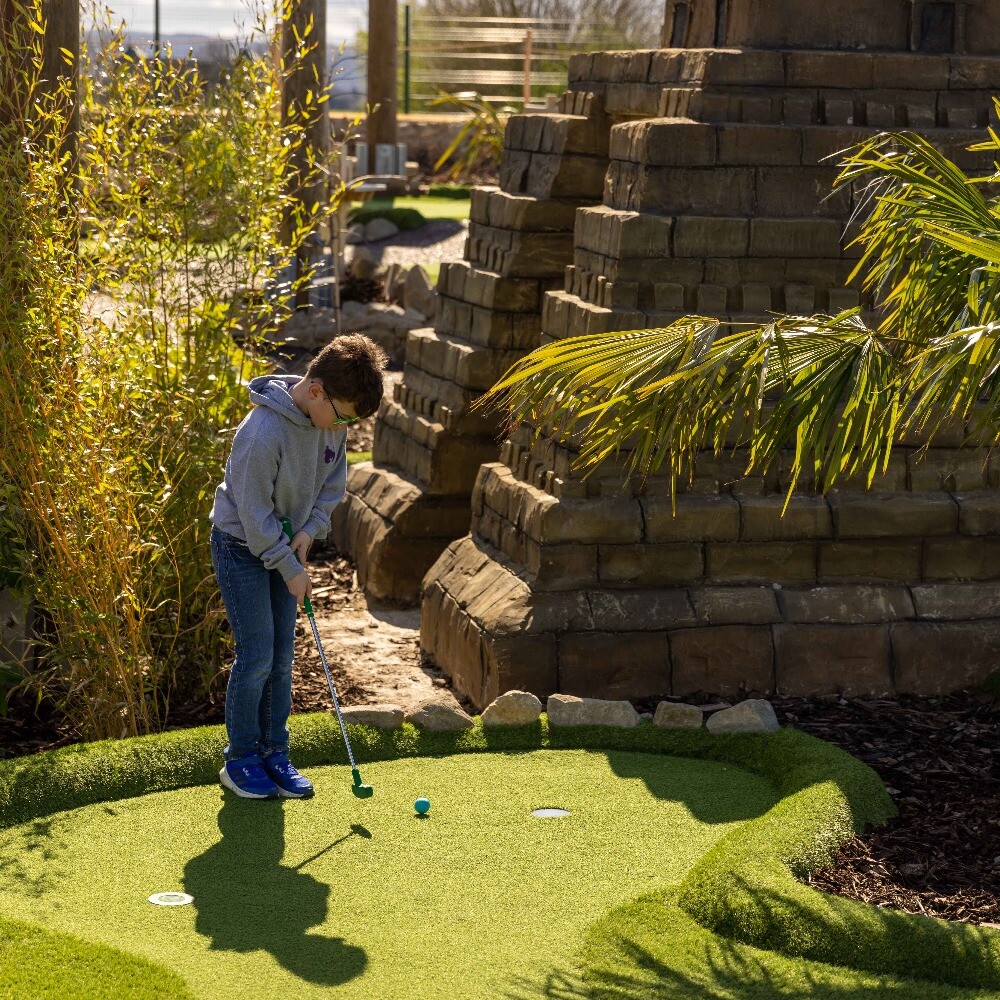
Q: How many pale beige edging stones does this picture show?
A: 6